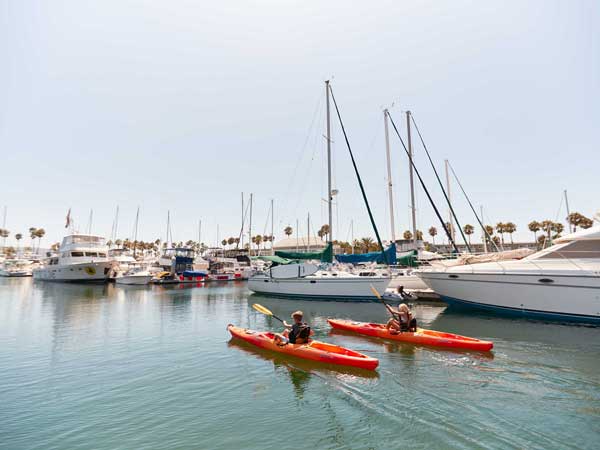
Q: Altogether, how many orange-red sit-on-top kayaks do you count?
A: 2